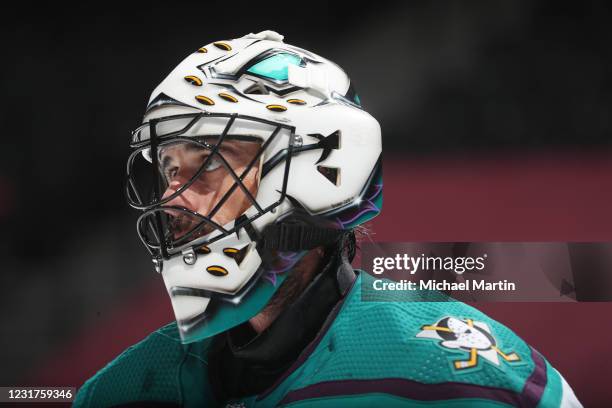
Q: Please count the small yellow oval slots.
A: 10